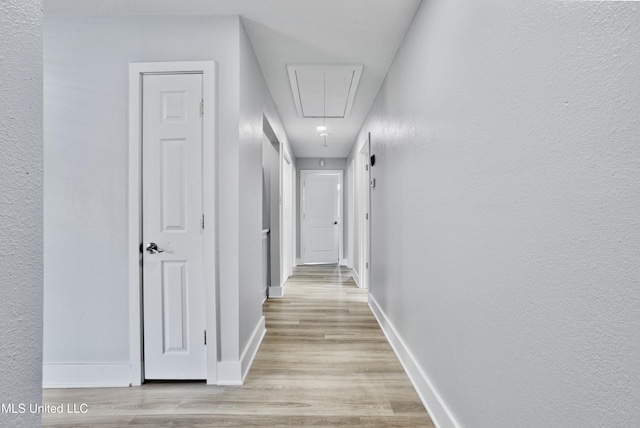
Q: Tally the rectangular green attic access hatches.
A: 0